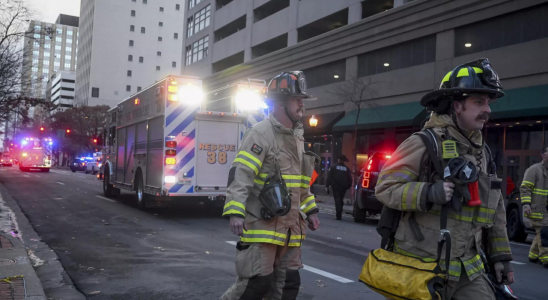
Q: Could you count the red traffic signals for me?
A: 3